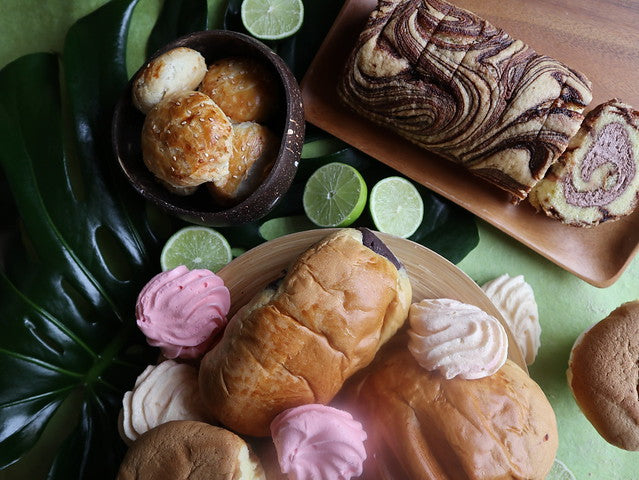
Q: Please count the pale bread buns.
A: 1